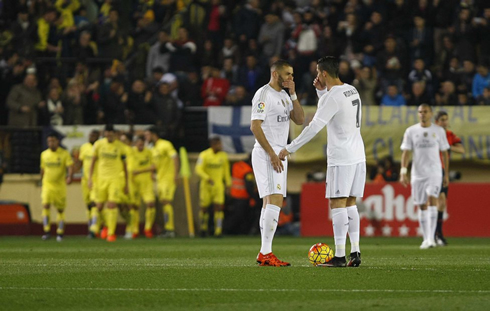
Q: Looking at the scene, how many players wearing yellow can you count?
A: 7